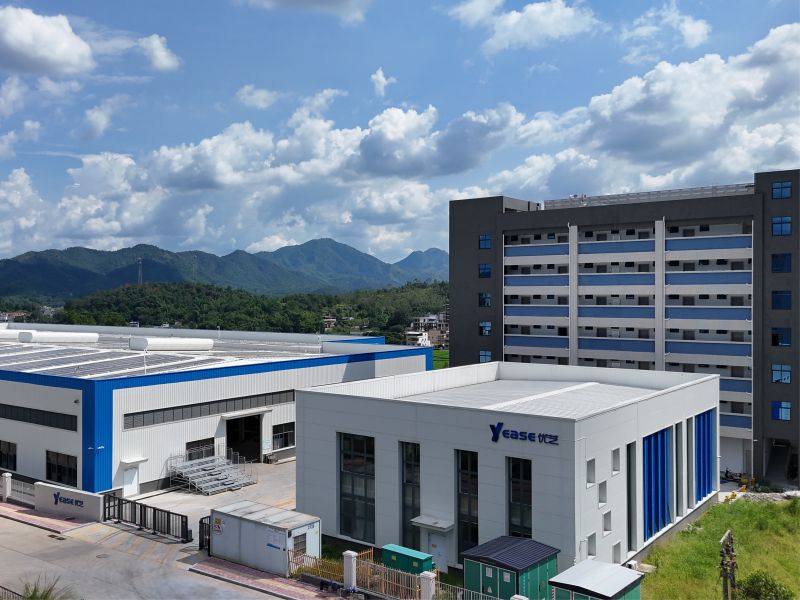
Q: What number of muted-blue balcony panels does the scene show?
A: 14